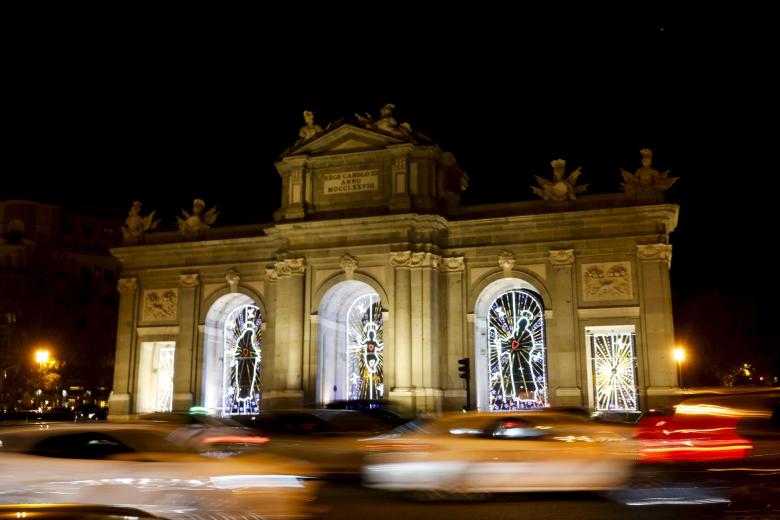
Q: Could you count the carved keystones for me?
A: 3